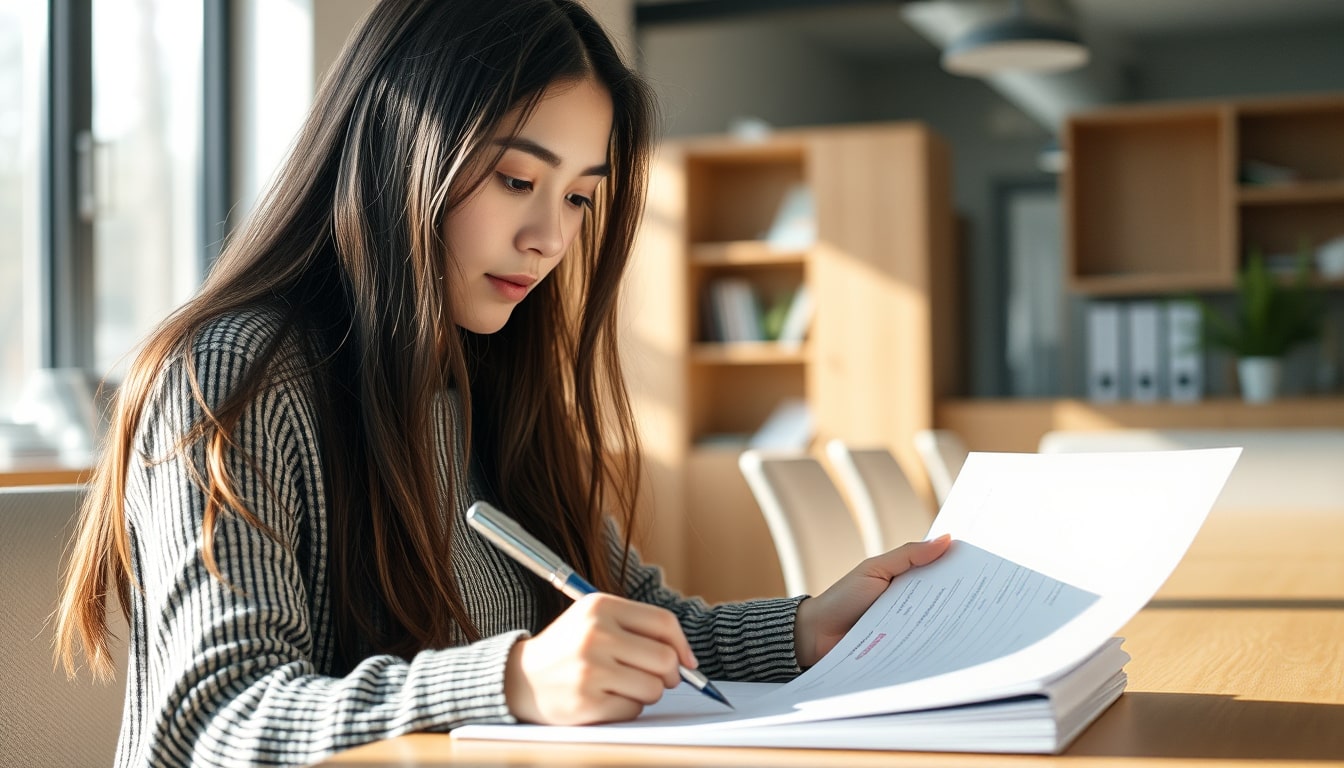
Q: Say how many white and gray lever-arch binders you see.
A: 3